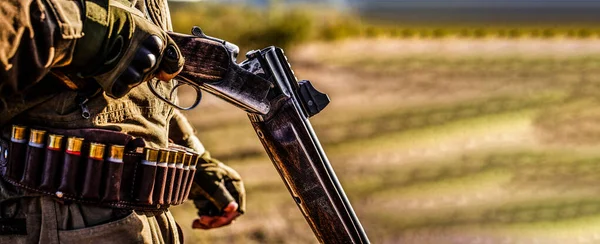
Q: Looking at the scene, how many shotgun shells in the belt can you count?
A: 12